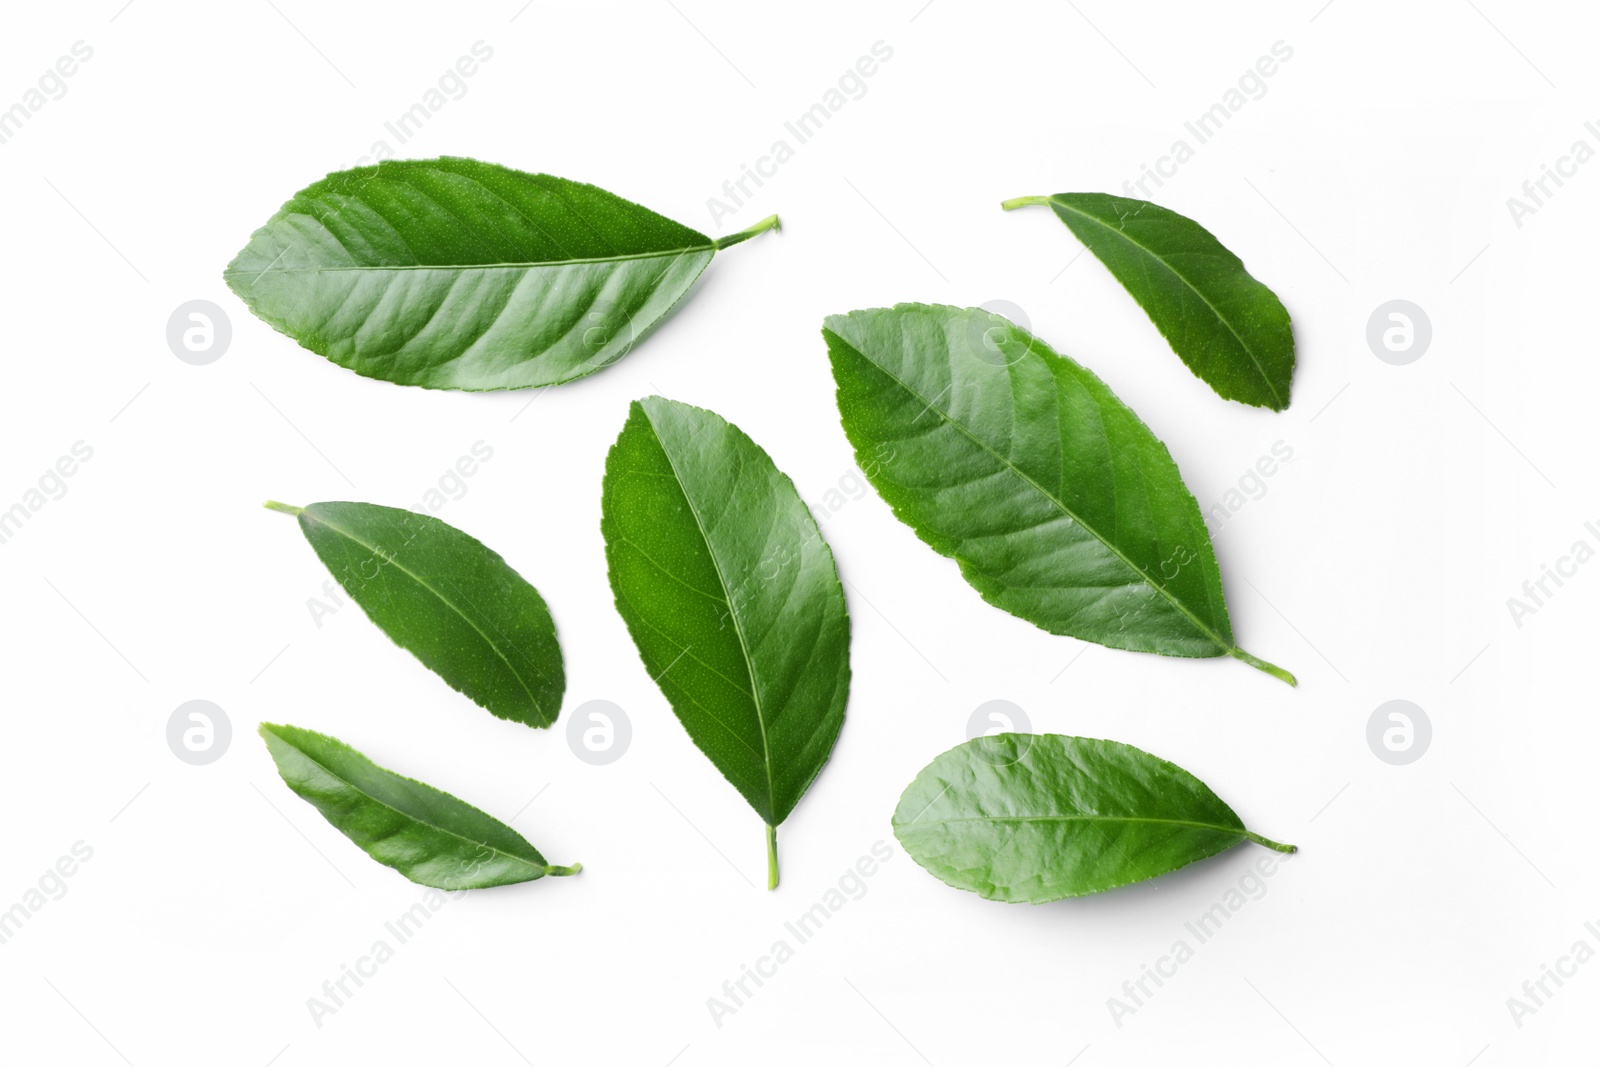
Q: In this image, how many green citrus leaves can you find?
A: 7